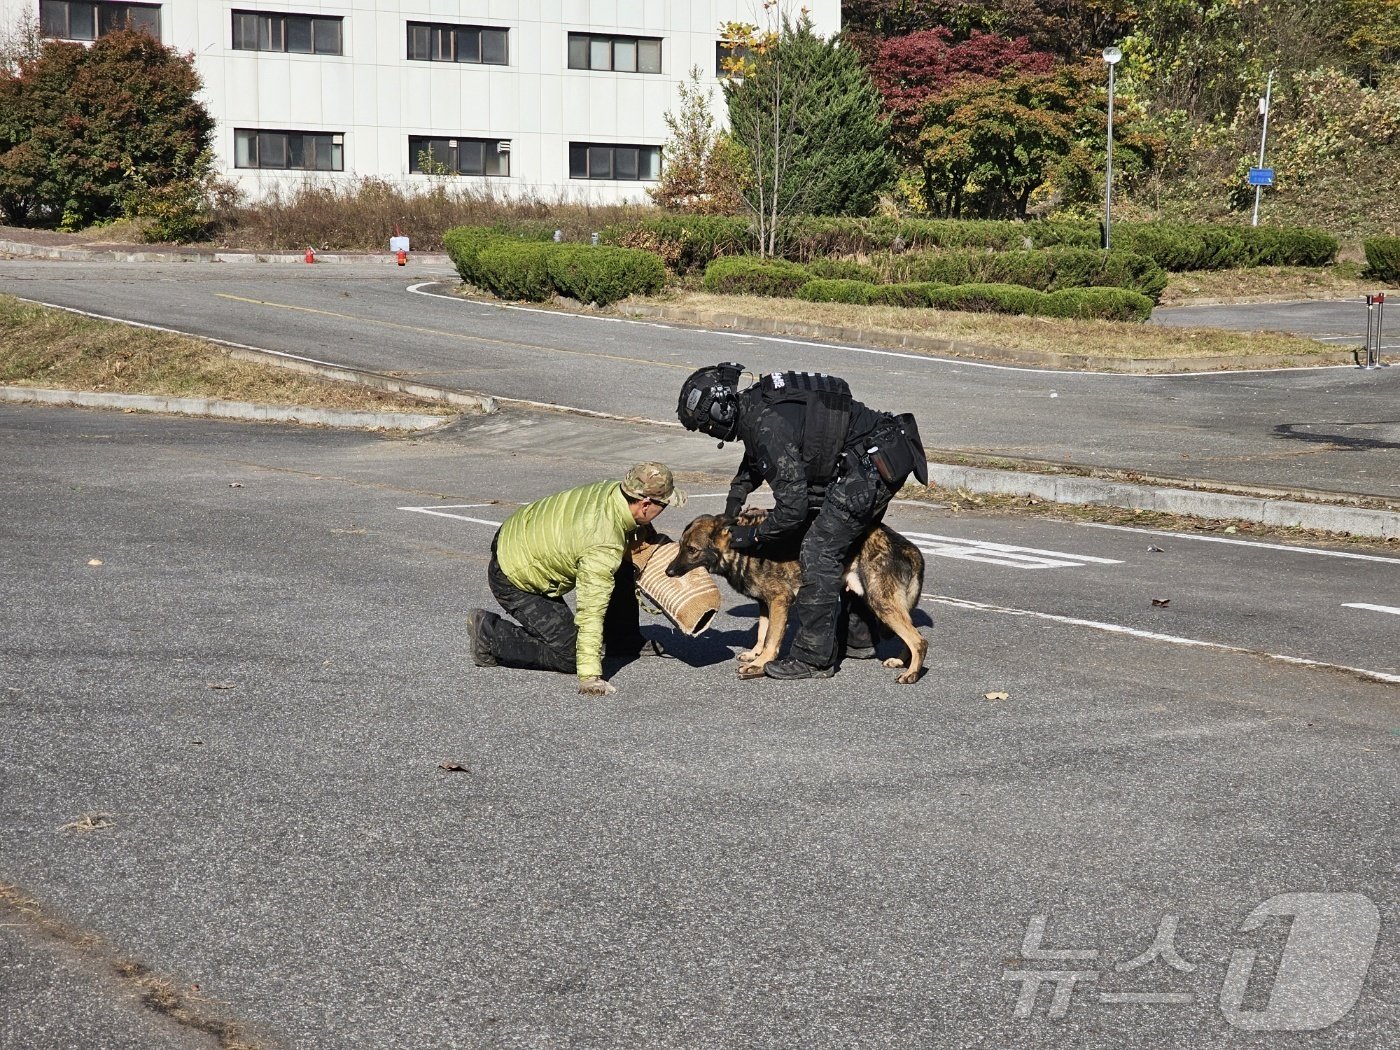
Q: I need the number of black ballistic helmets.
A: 1